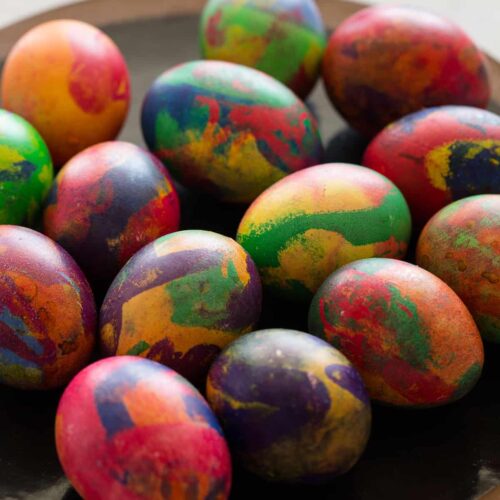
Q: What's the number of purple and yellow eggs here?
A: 1